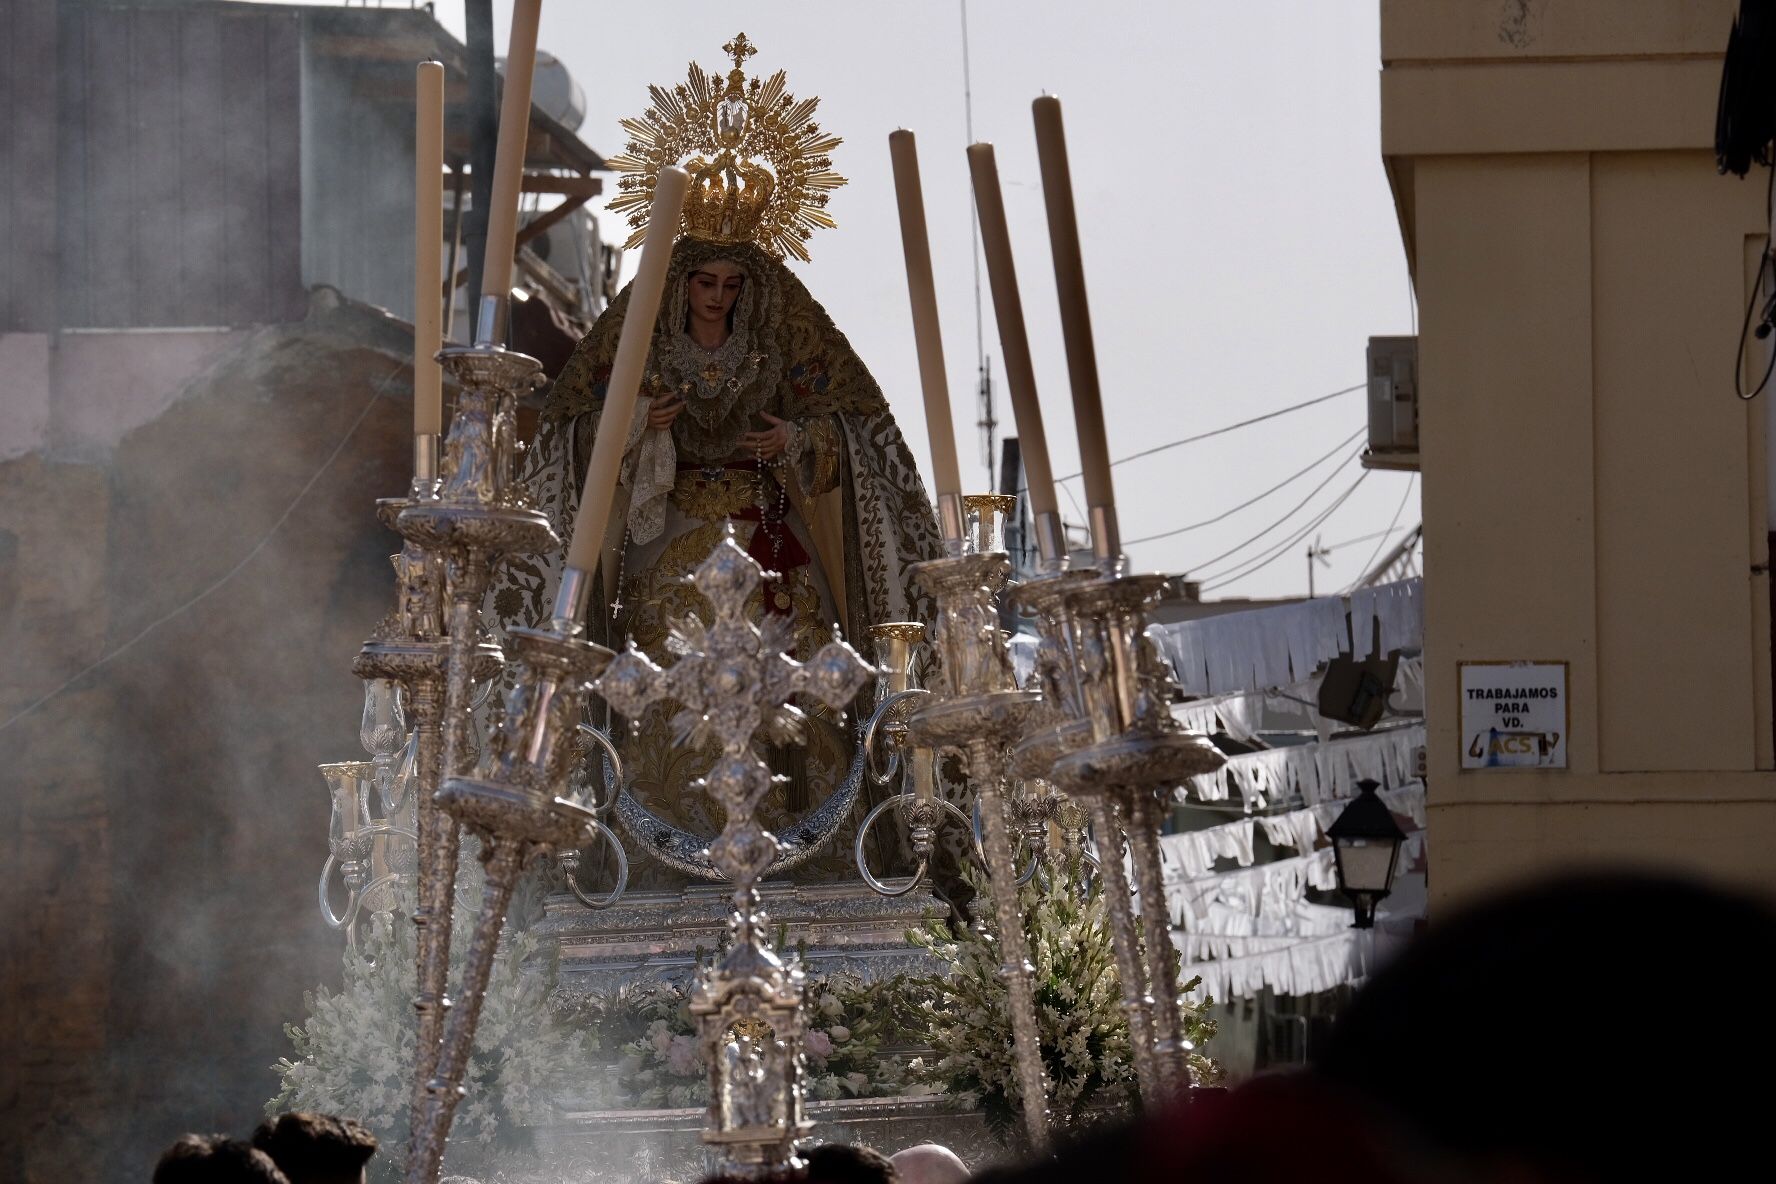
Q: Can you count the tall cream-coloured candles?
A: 6